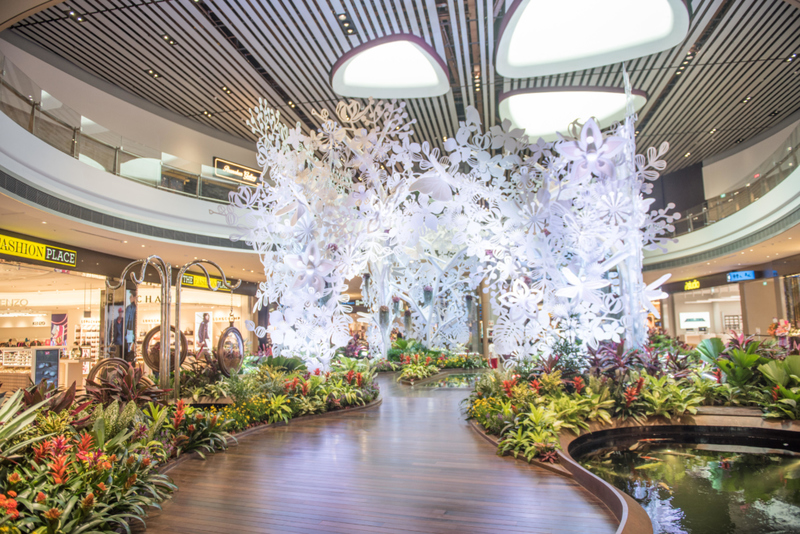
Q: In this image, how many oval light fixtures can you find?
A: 3